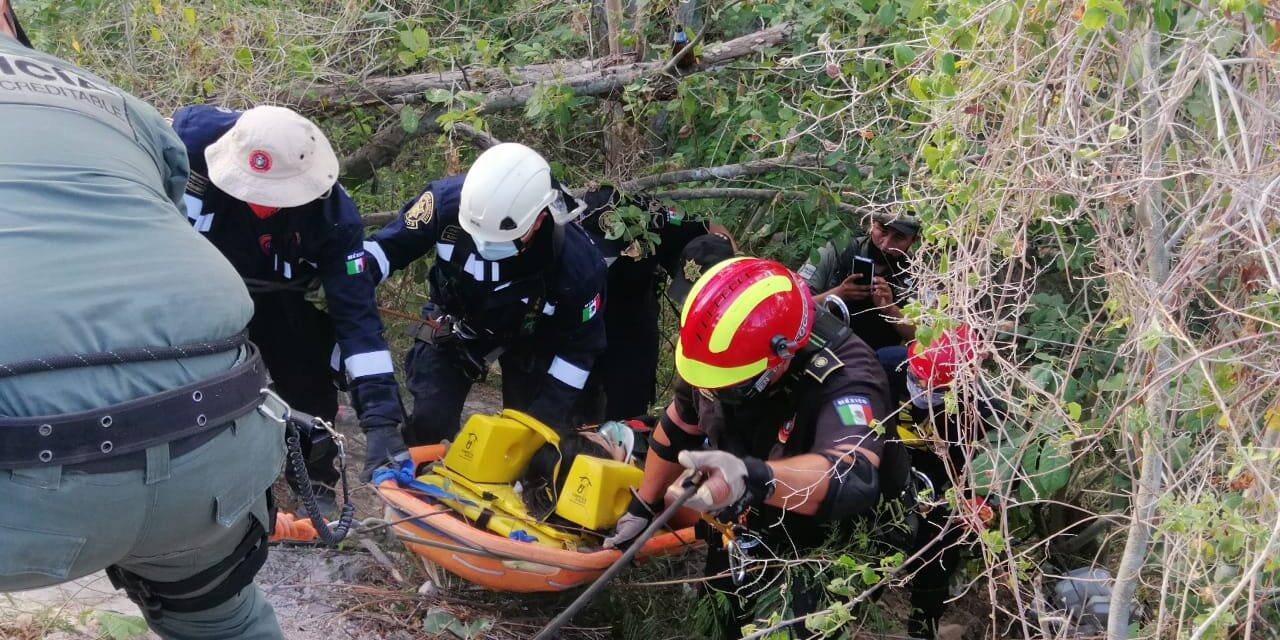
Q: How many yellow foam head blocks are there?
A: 2